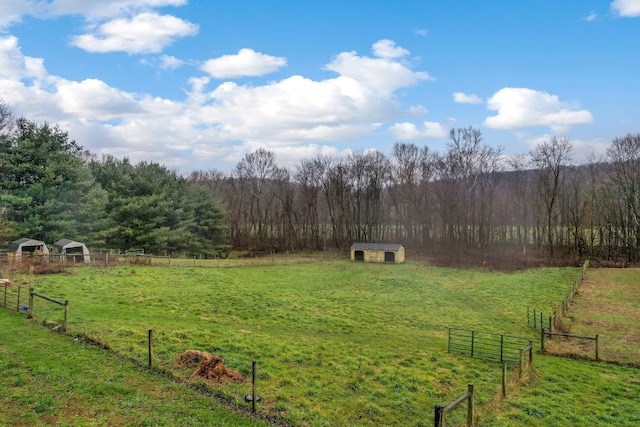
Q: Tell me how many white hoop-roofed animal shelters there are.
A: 2